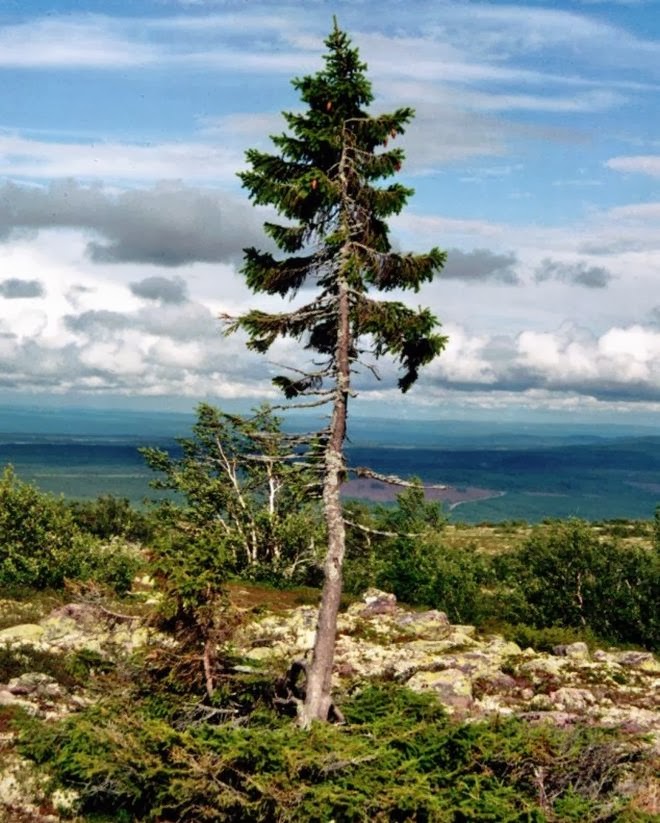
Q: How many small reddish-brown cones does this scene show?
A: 5